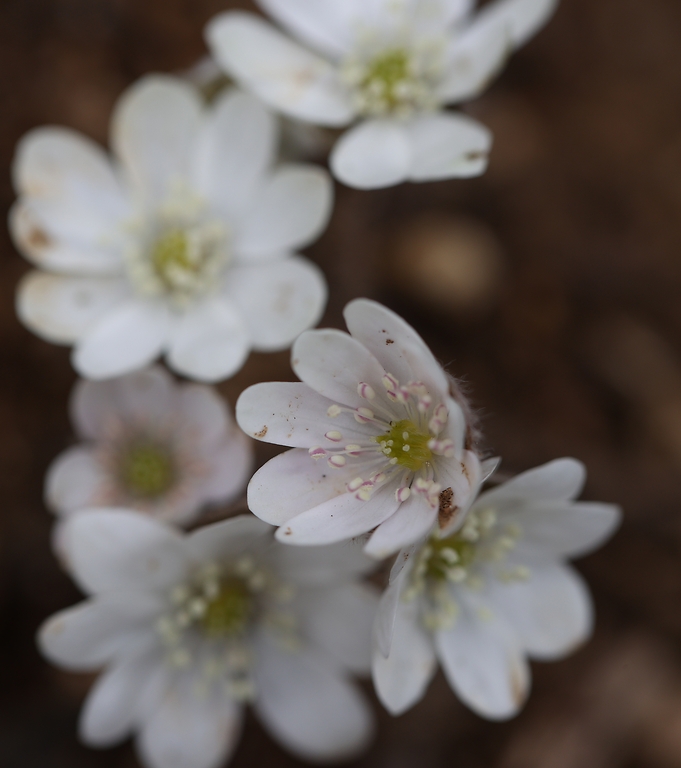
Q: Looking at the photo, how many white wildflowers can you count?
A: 6